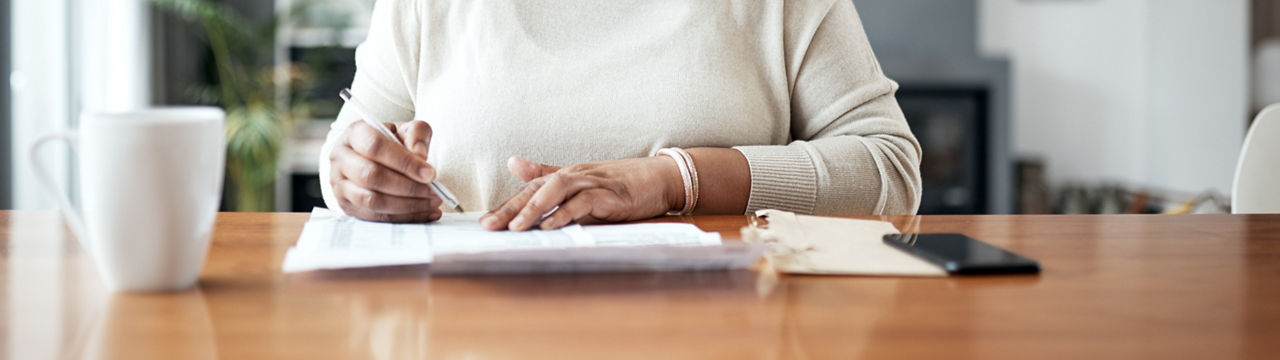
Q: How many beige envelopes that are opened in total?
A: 1